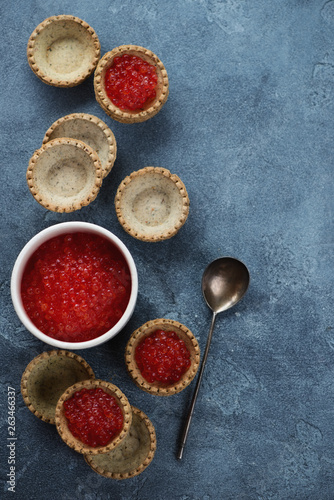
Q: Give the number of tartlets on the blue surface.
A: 9